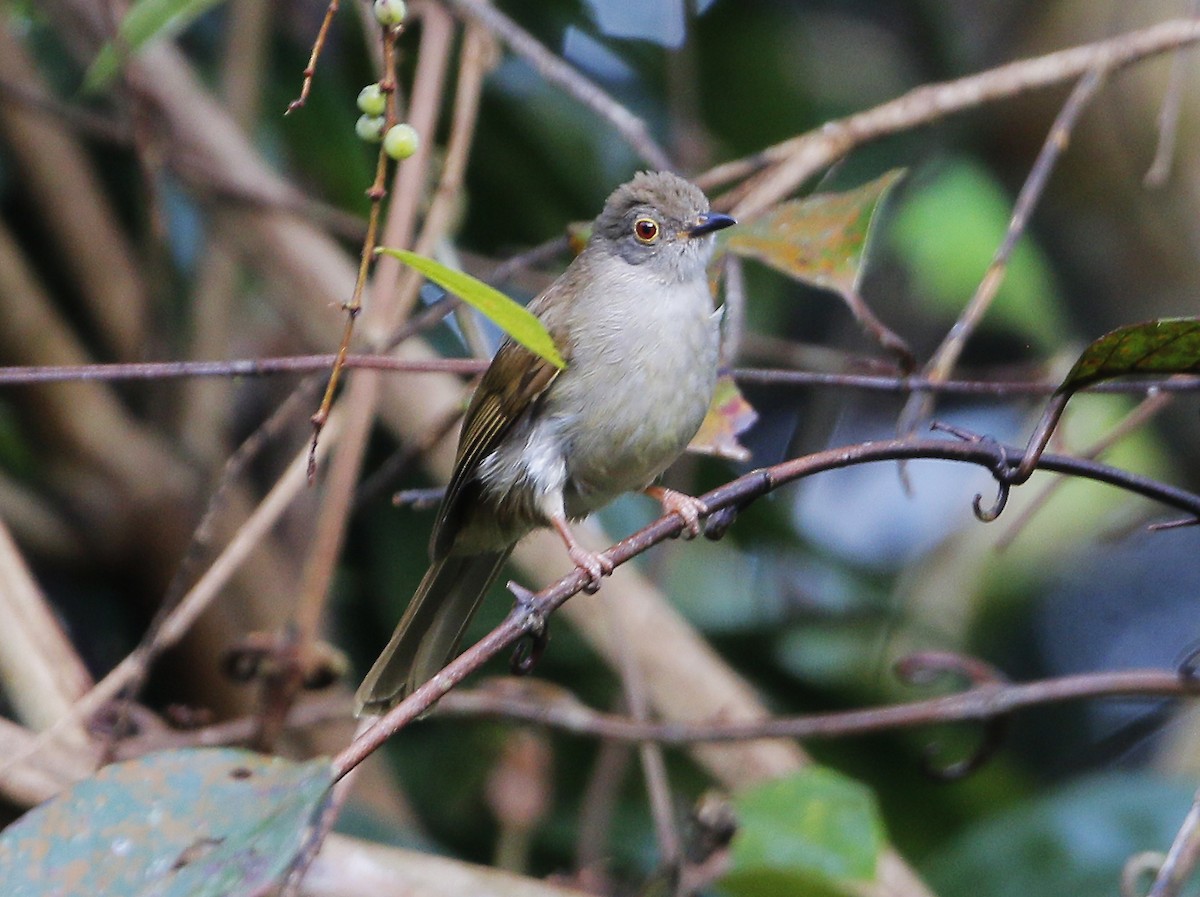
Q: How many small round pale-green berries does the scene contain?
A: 4